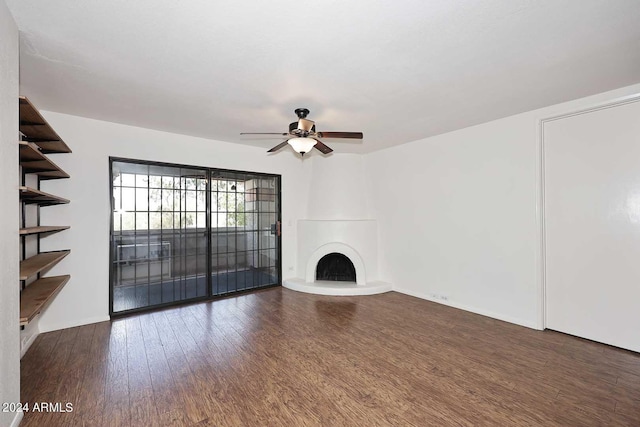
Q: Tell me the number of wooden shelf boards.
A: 6